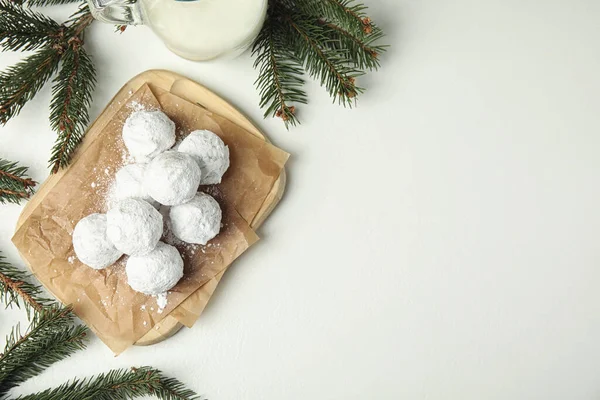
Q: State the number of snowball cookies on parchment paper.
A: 8